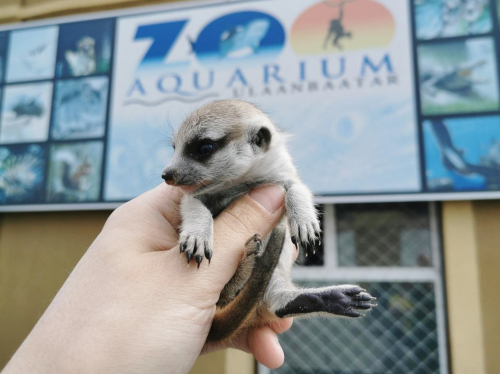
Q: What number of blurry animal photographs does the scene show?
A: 9